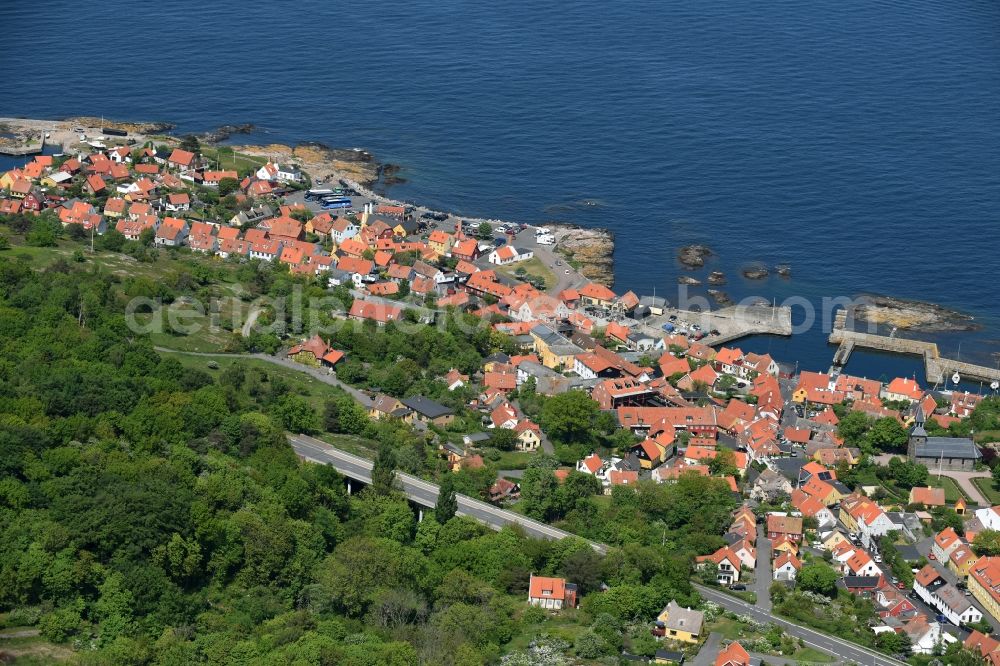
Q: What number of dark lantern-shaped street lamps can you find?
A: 0